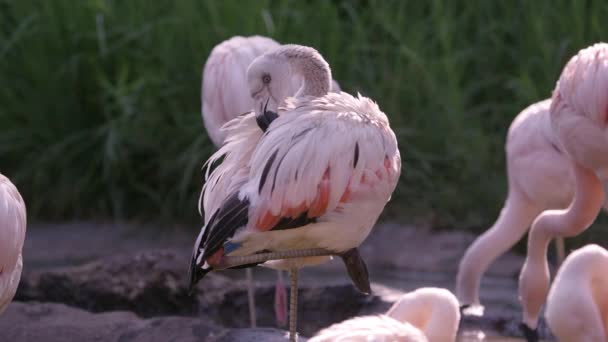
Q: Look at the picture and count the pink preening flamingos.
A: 1